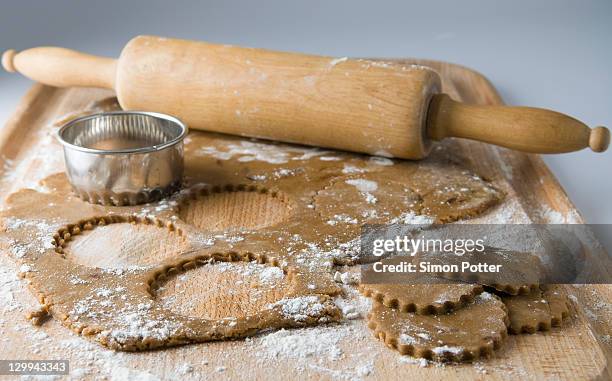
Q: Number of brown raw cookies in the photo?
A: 4